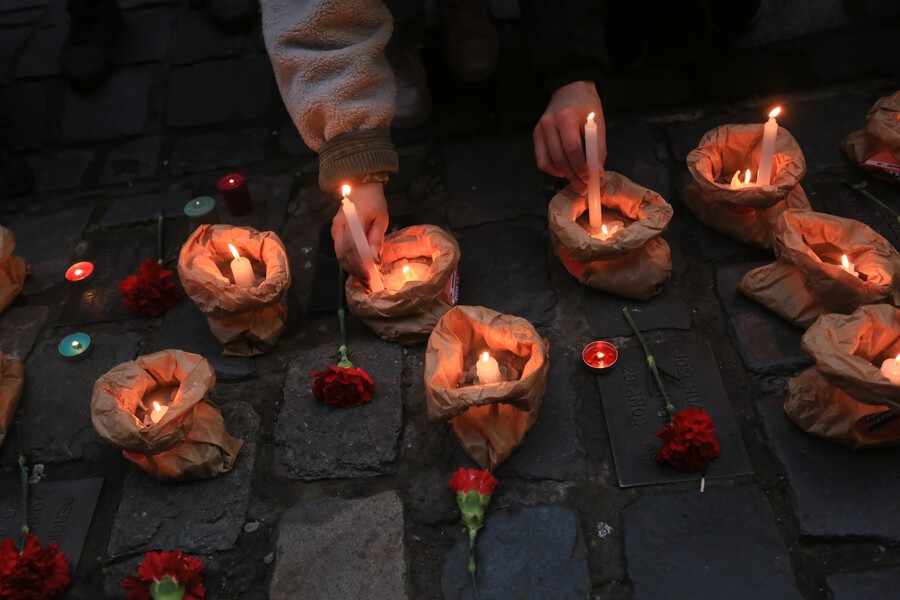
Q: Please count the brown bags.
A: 11